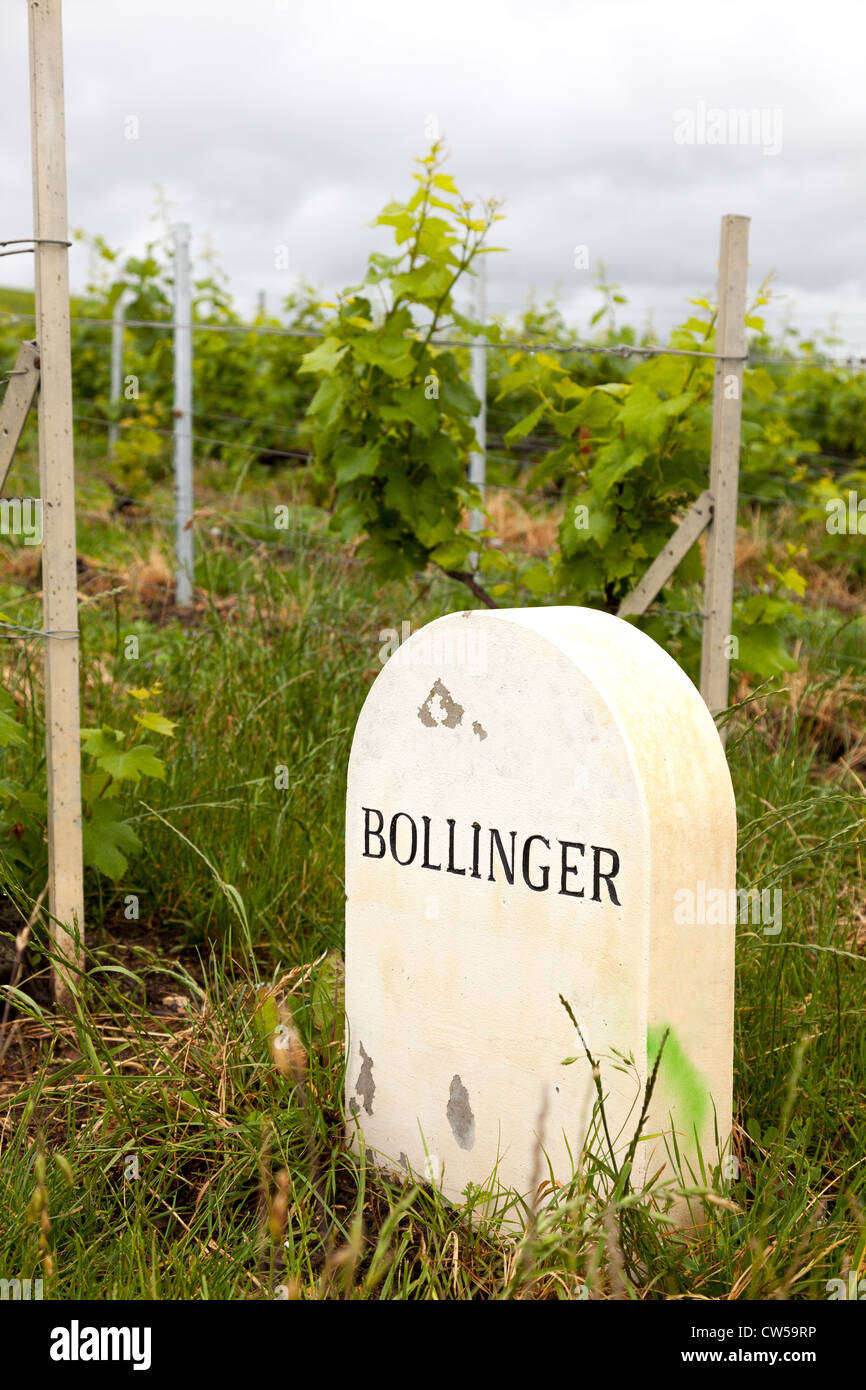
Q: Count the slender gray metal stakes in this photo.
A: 3